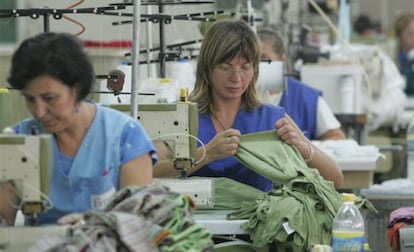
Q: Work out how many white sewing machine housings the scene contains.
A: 2